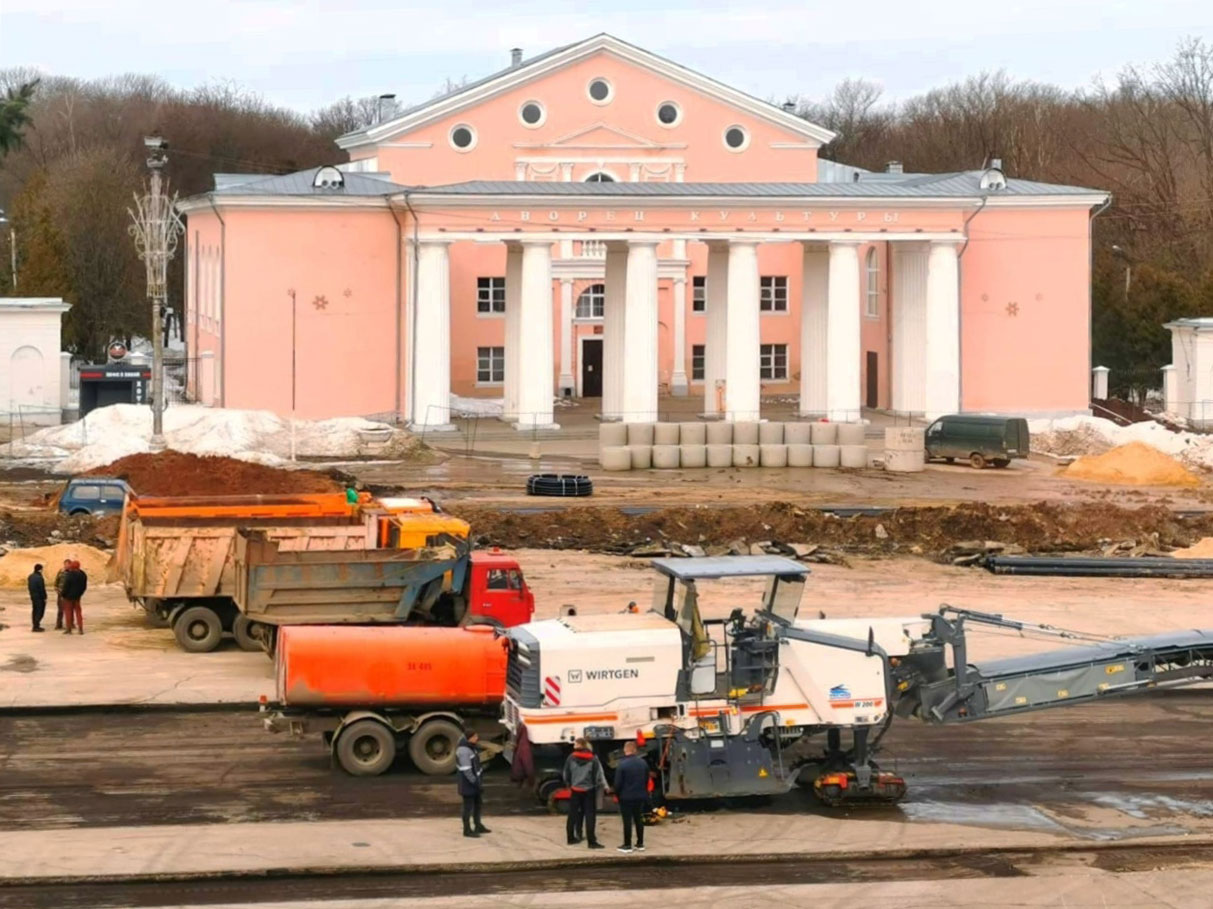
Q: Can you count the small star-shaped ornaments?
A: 6